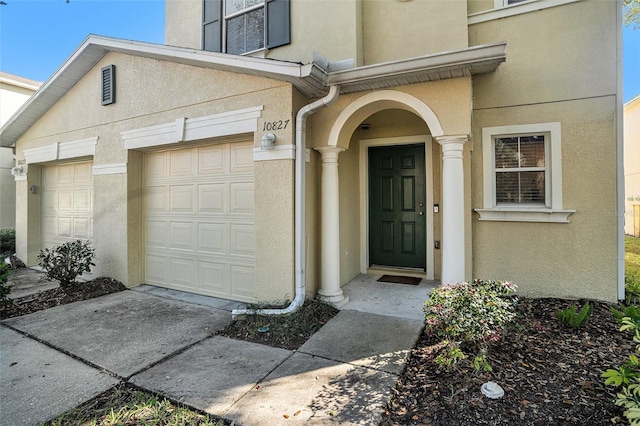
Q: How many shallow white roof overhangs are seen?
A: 2